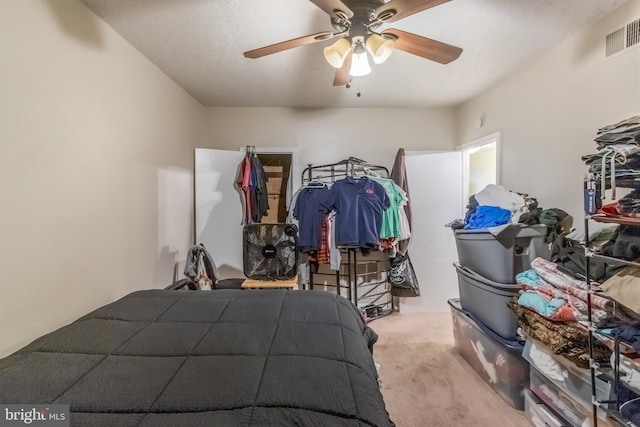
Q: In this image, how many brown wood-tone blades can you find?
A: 5